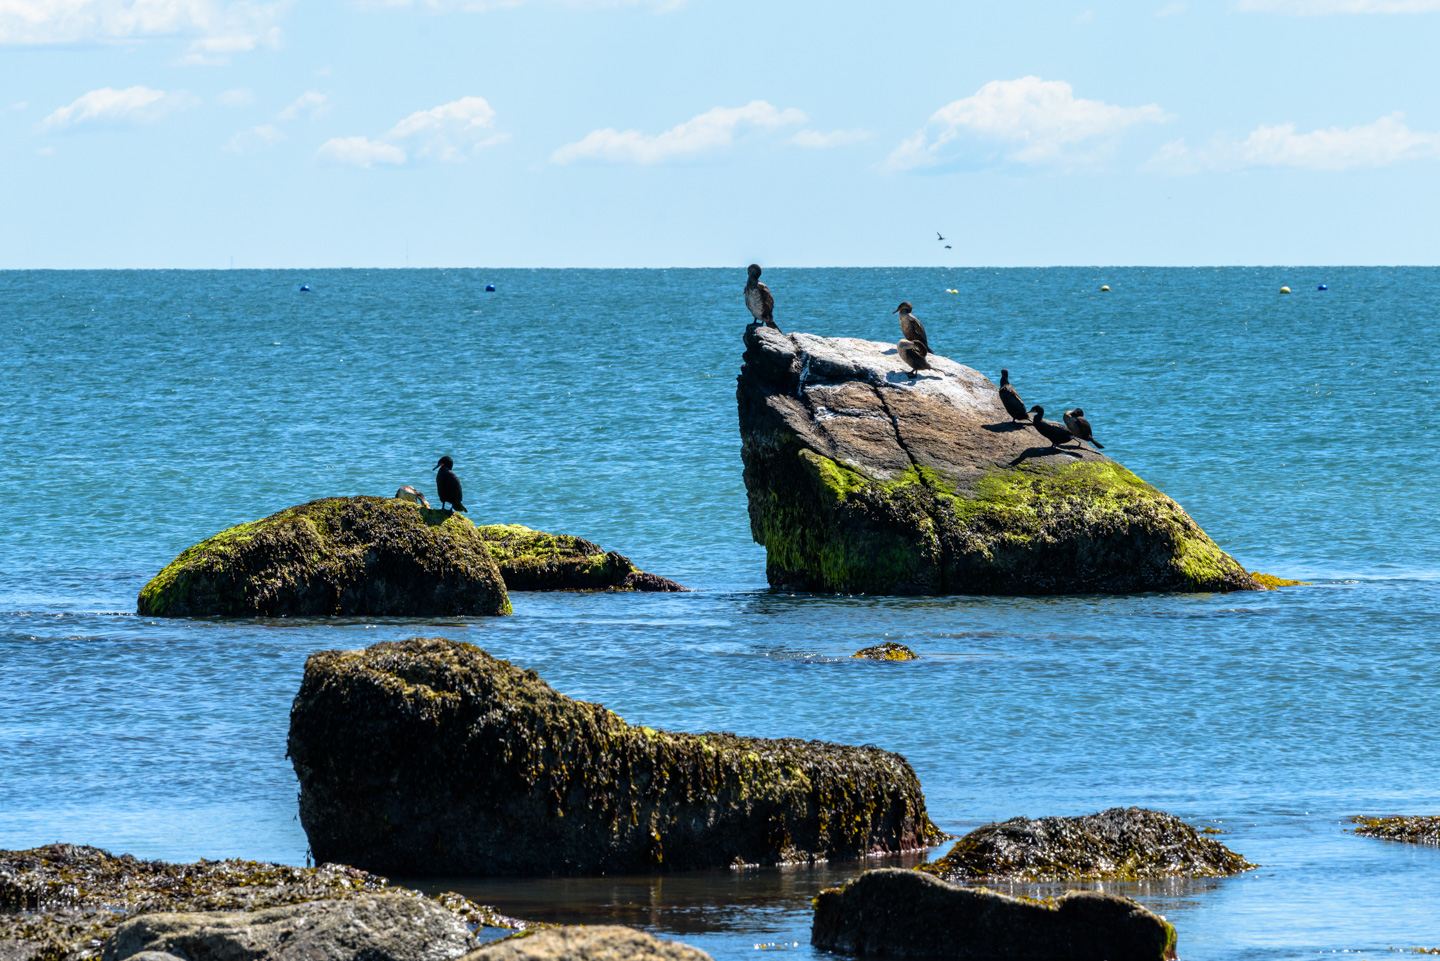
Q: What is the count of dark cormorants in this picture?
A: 7